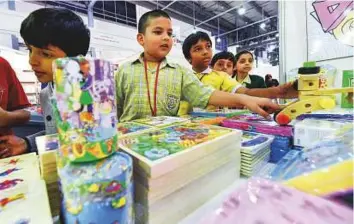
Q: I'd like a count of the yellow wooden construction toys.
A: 1